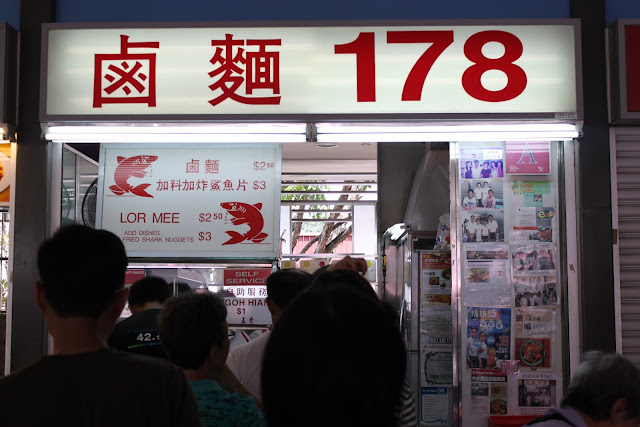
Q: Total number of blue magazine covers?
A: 1